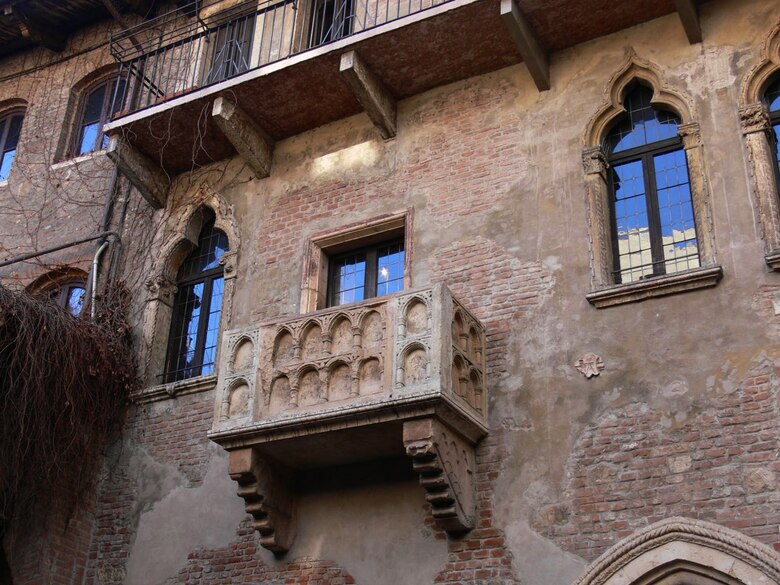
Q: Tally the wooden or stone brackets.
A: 7